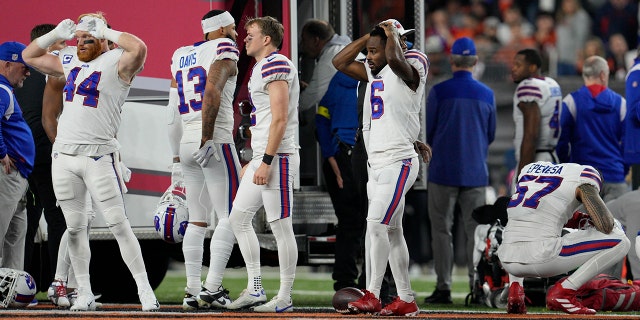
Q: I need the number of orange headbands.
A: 0